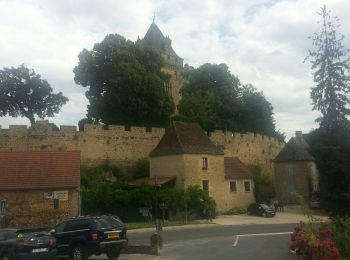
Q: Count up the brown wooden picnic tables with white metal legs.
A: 0